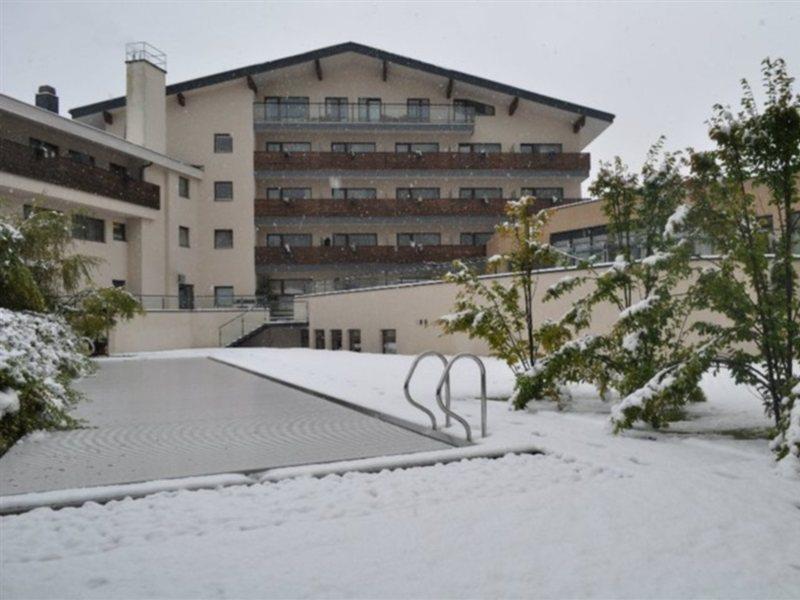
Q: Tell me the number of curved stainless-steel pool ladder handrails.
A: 2